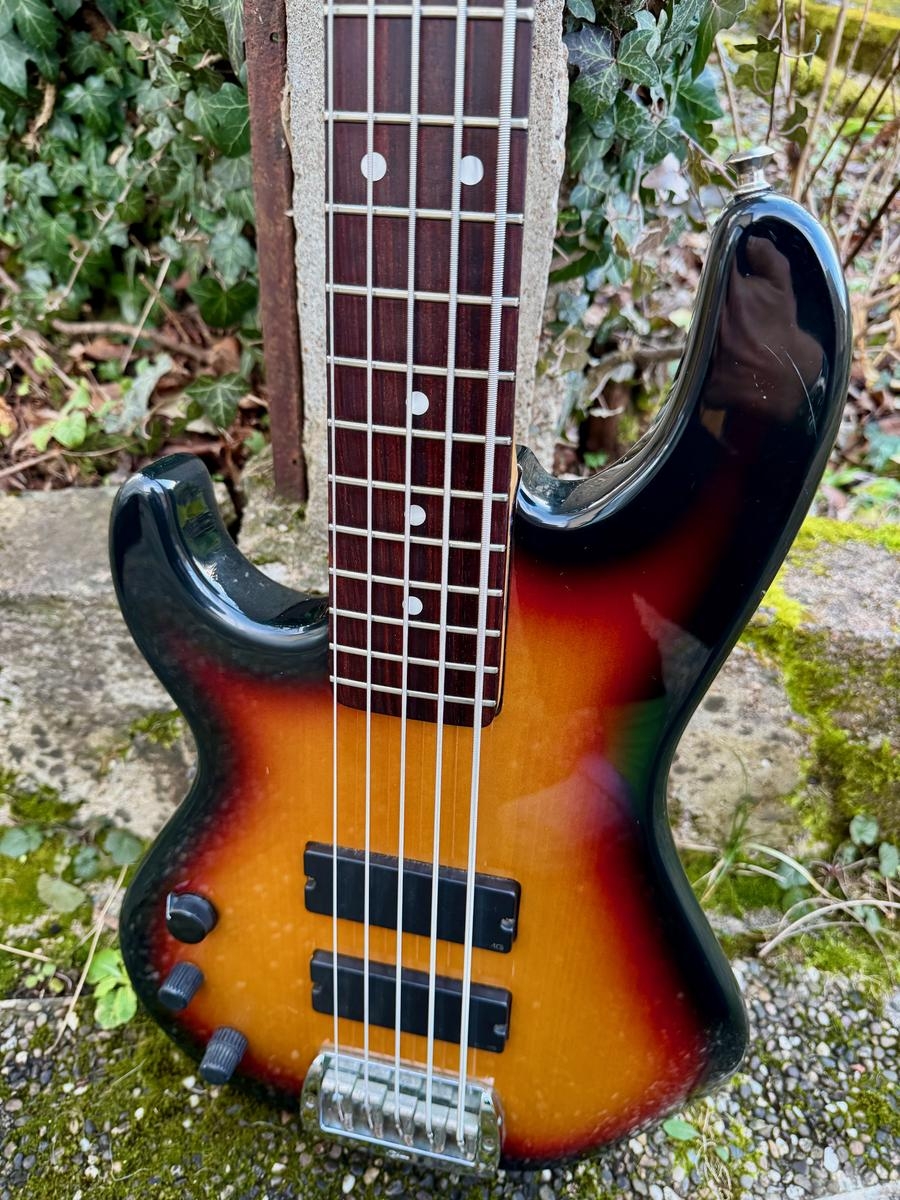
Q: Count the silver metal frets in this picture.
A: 12